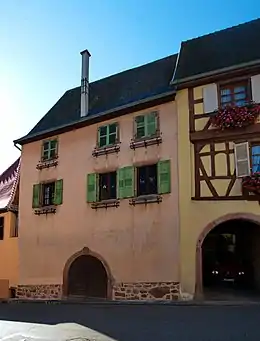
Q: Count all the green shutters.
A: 6